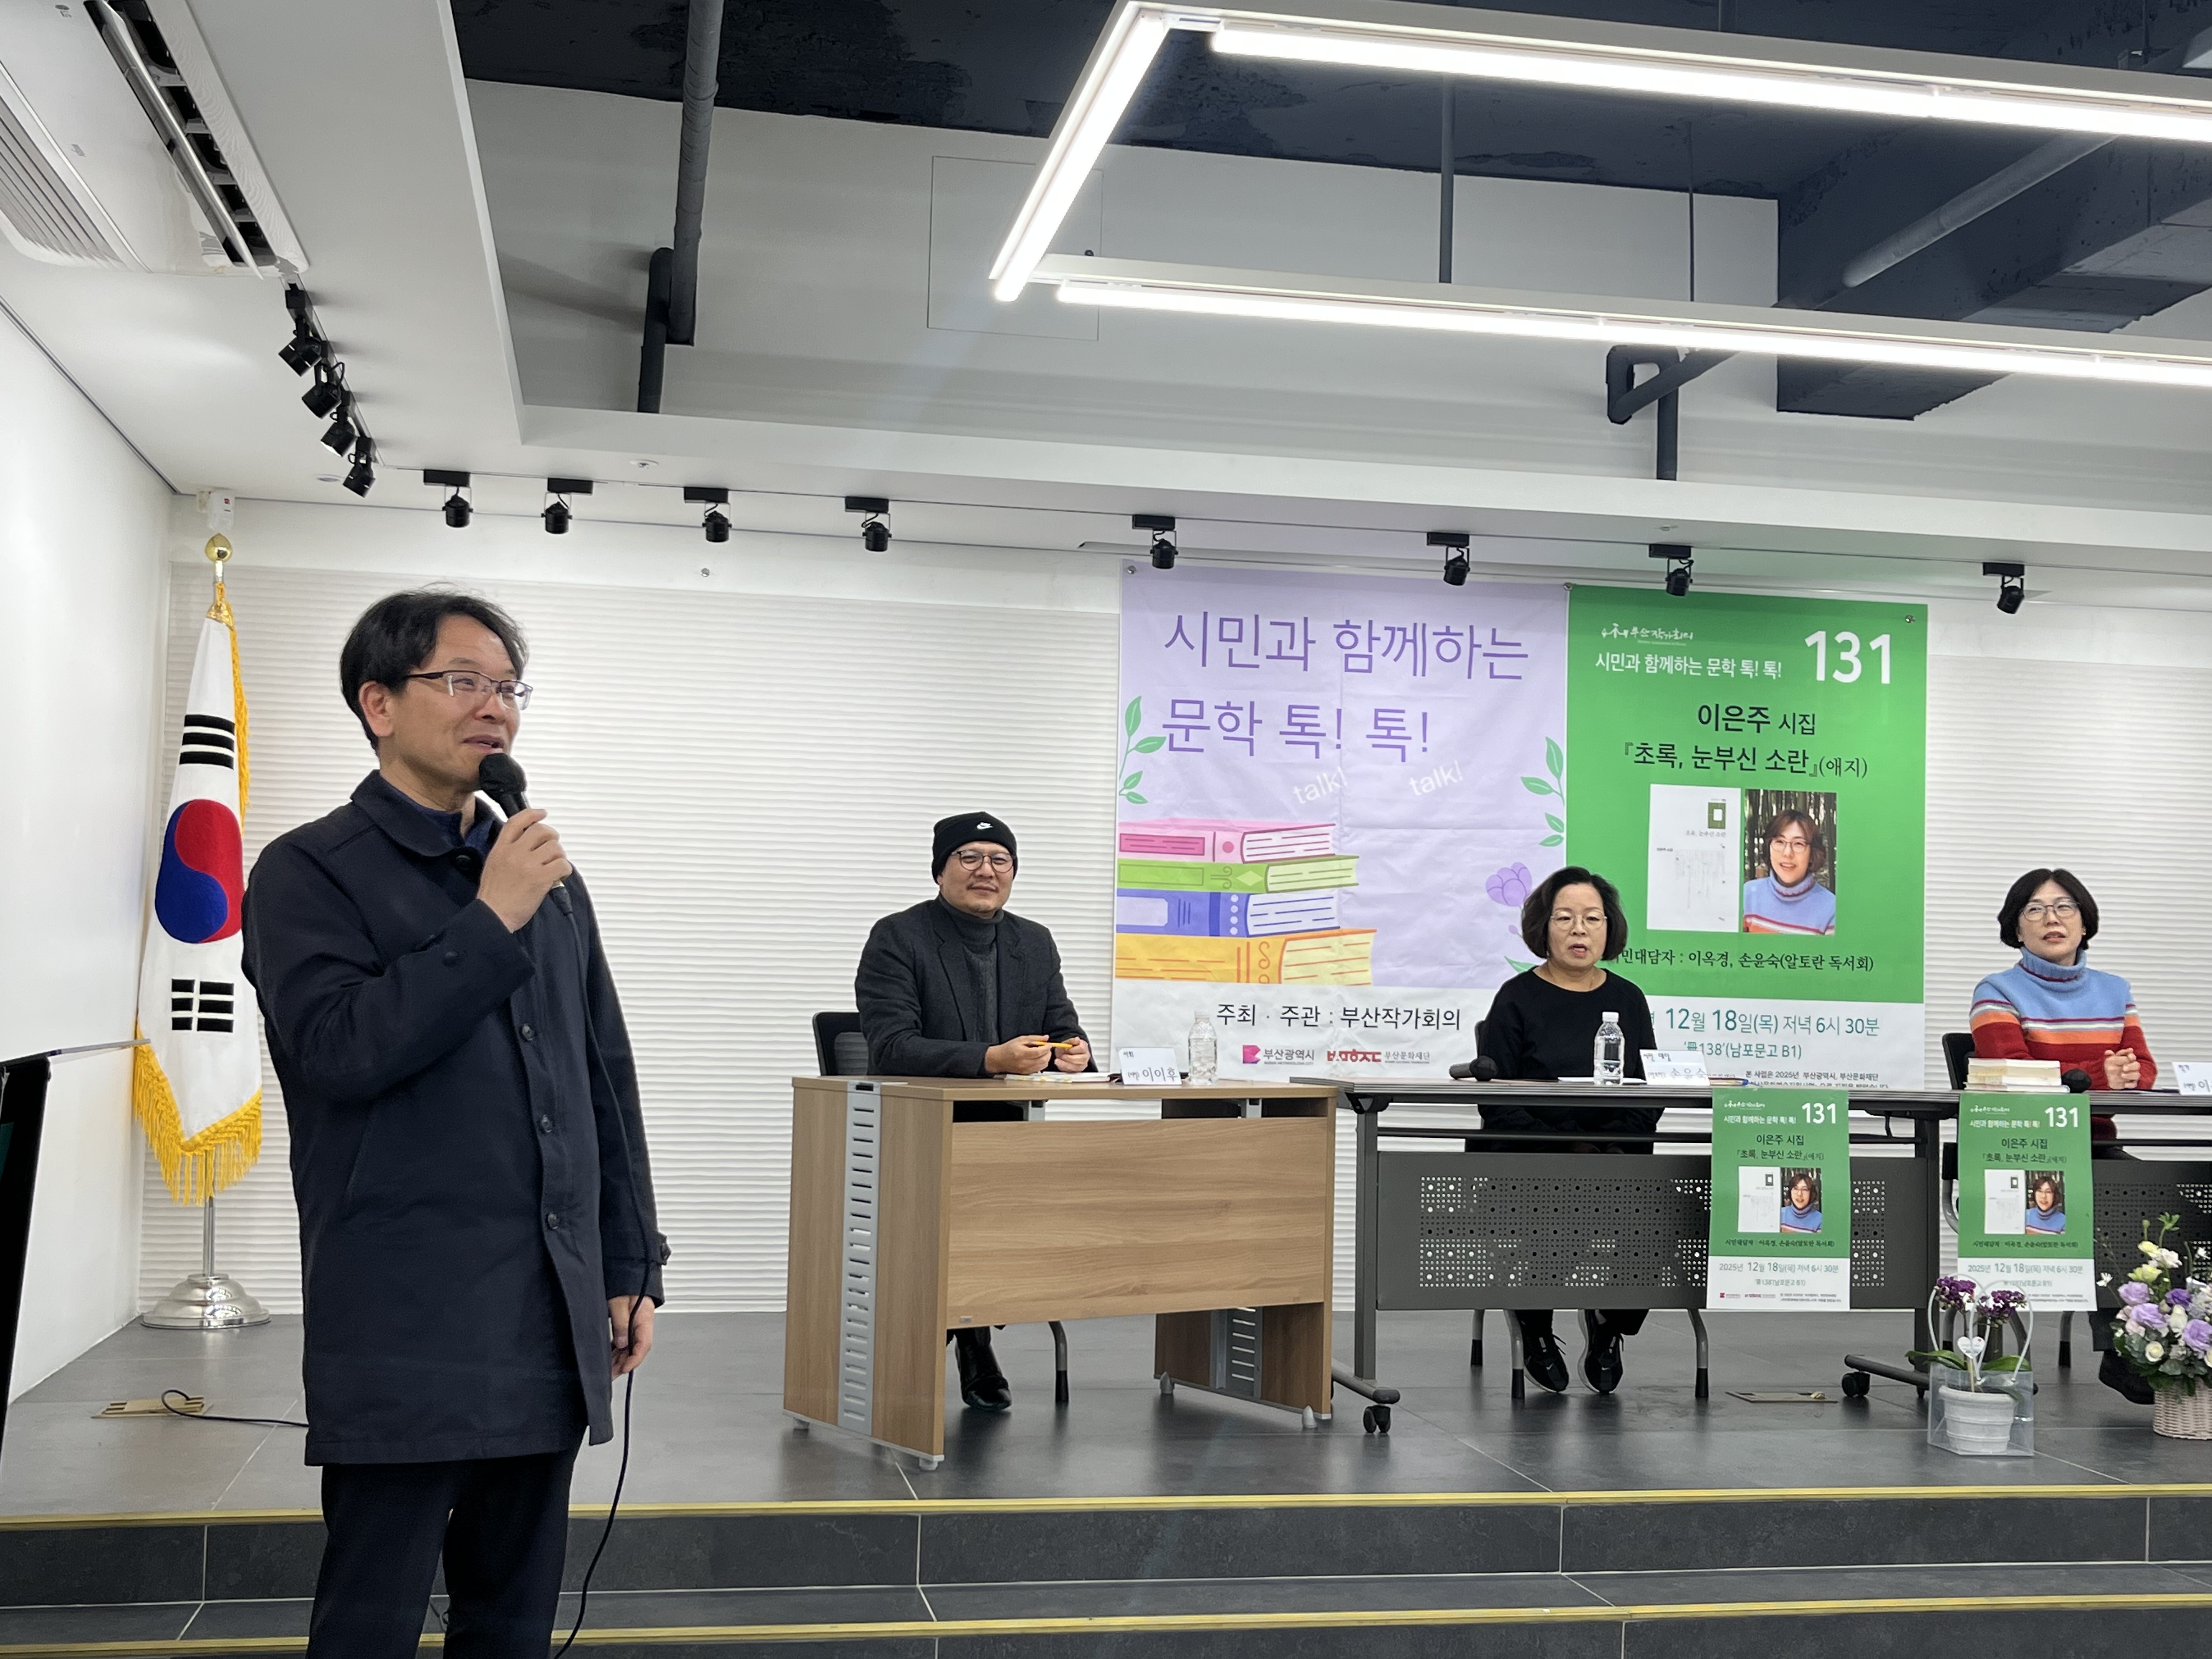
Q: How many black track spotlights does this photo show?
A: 12